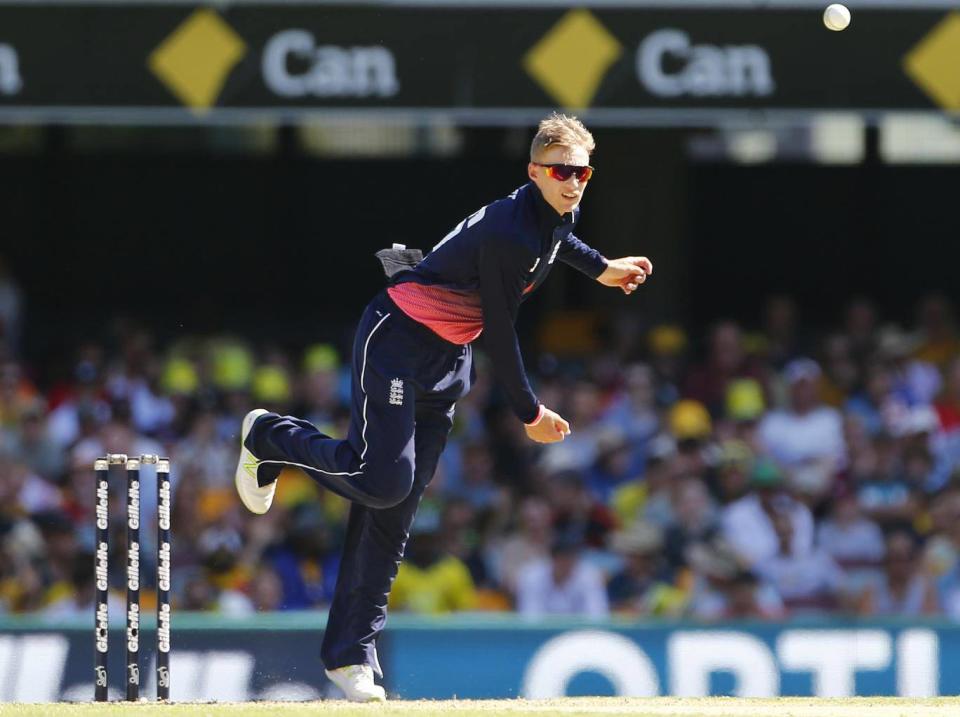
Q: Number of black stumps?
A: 3